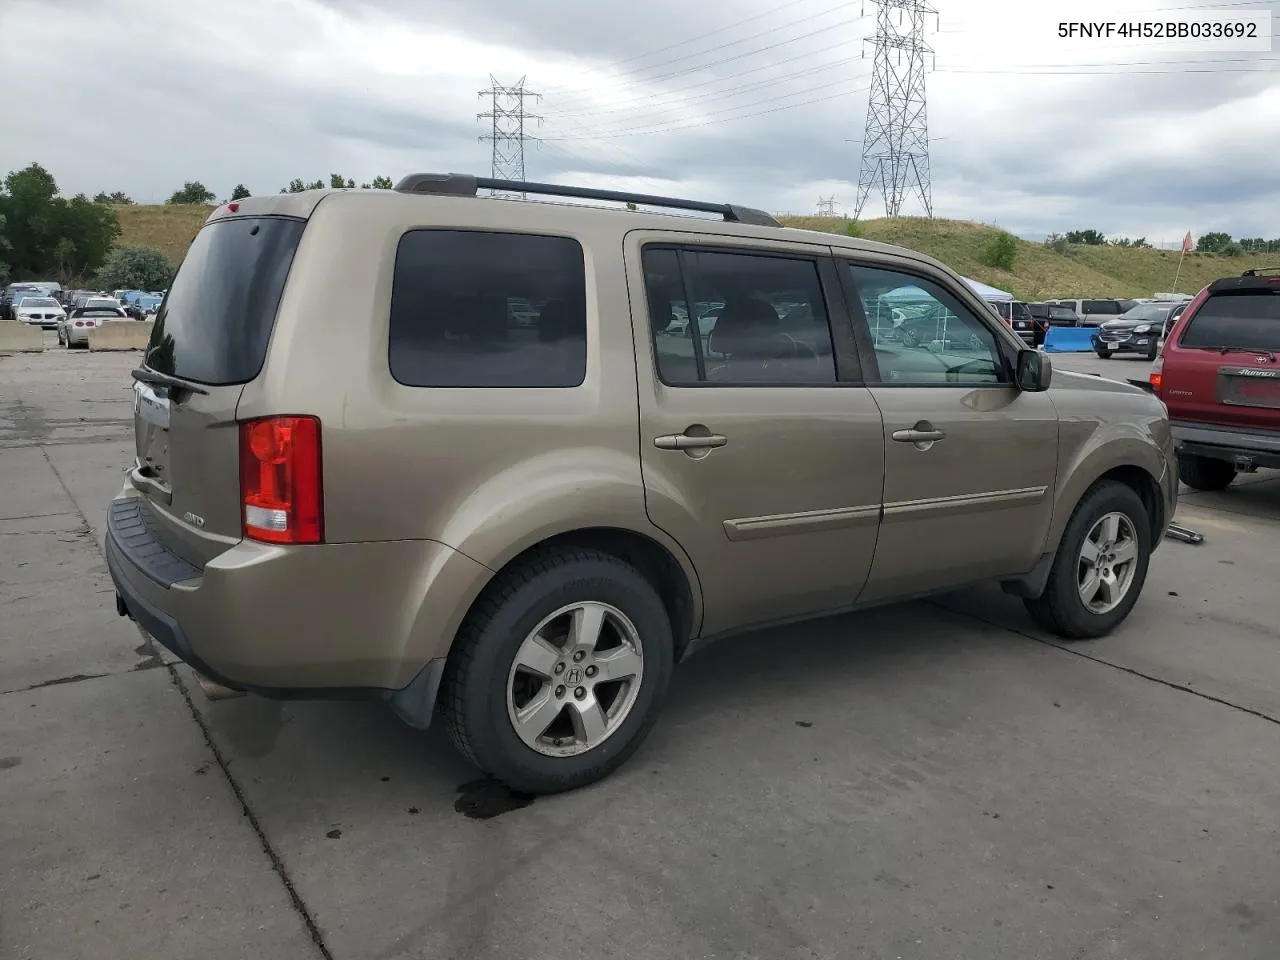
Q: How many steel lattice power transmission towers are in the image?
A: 3